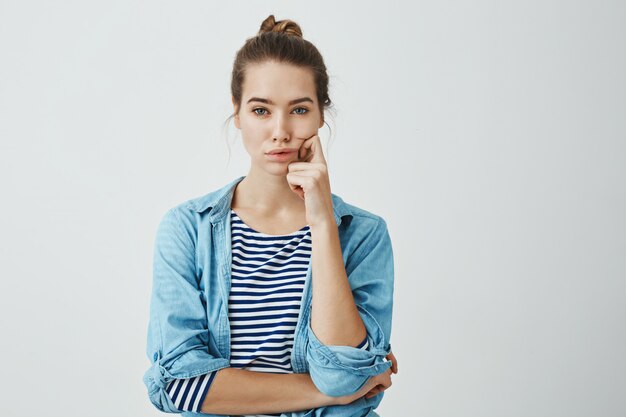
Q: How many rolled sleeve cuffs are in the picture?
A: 2